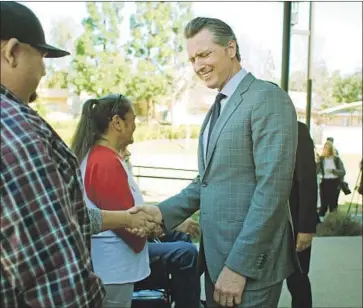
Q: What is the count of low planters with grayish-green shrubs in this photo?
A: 1